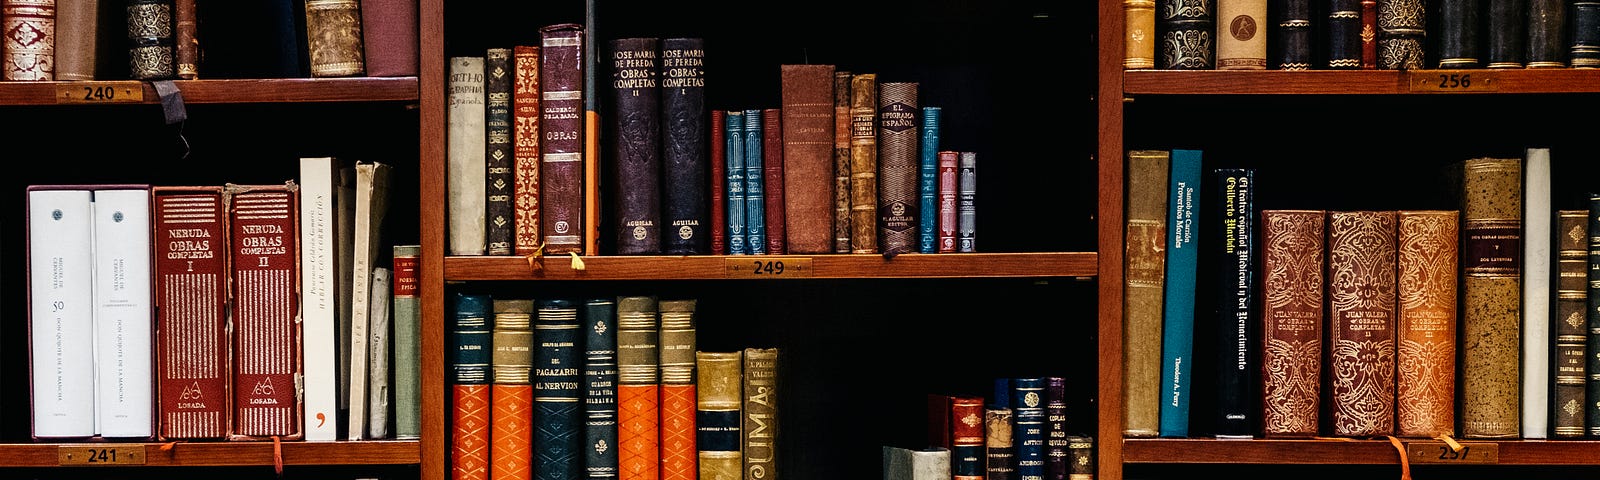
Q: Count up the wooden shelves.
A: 5